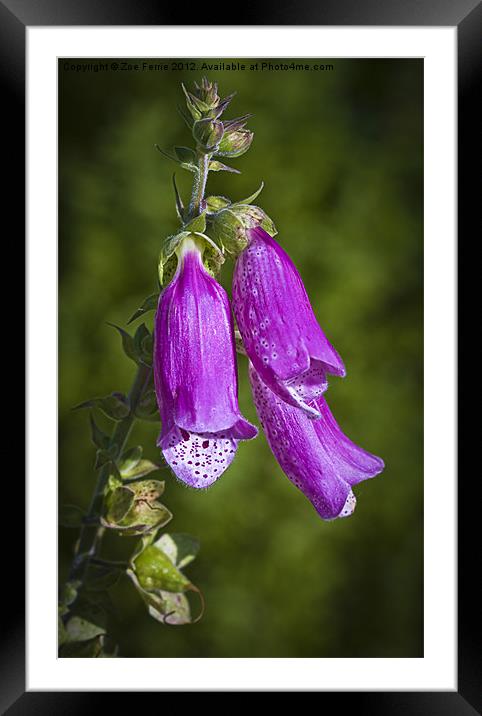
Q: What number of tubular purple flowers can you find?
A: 3